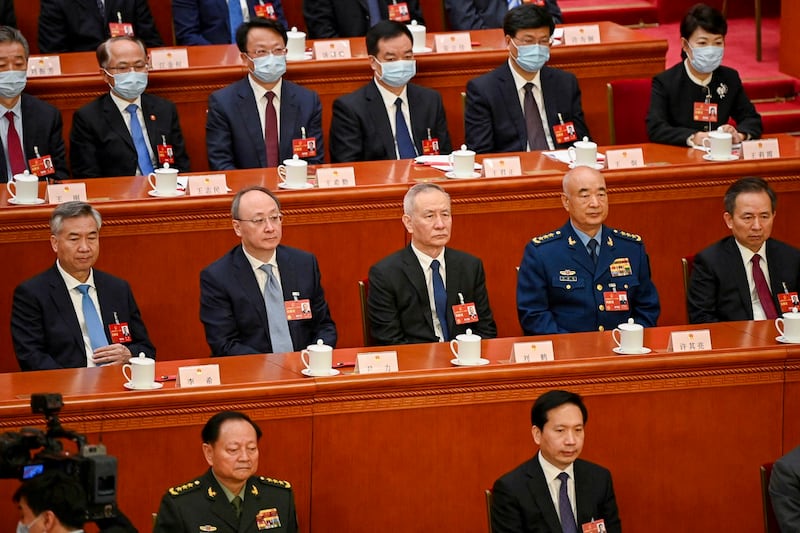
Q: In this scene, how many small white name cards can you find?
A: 15